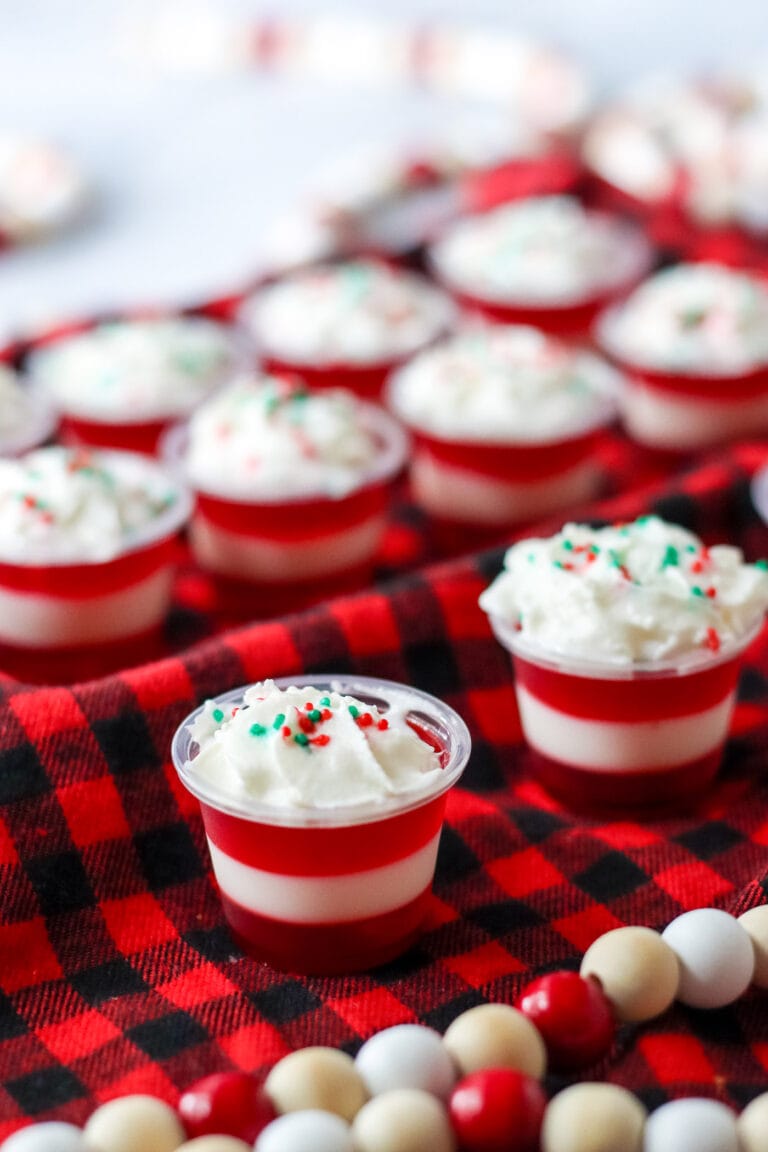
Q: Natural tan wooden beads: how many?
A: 9